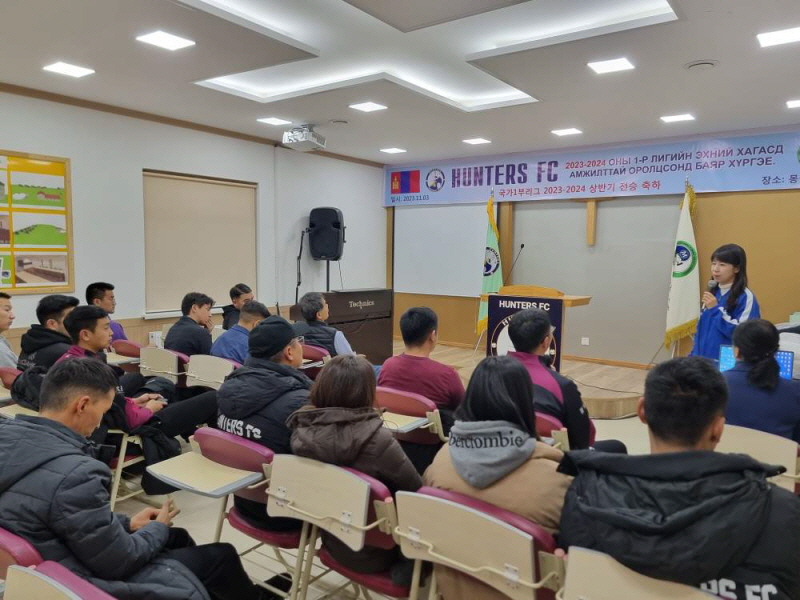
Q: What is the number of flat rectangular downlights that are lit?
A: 11